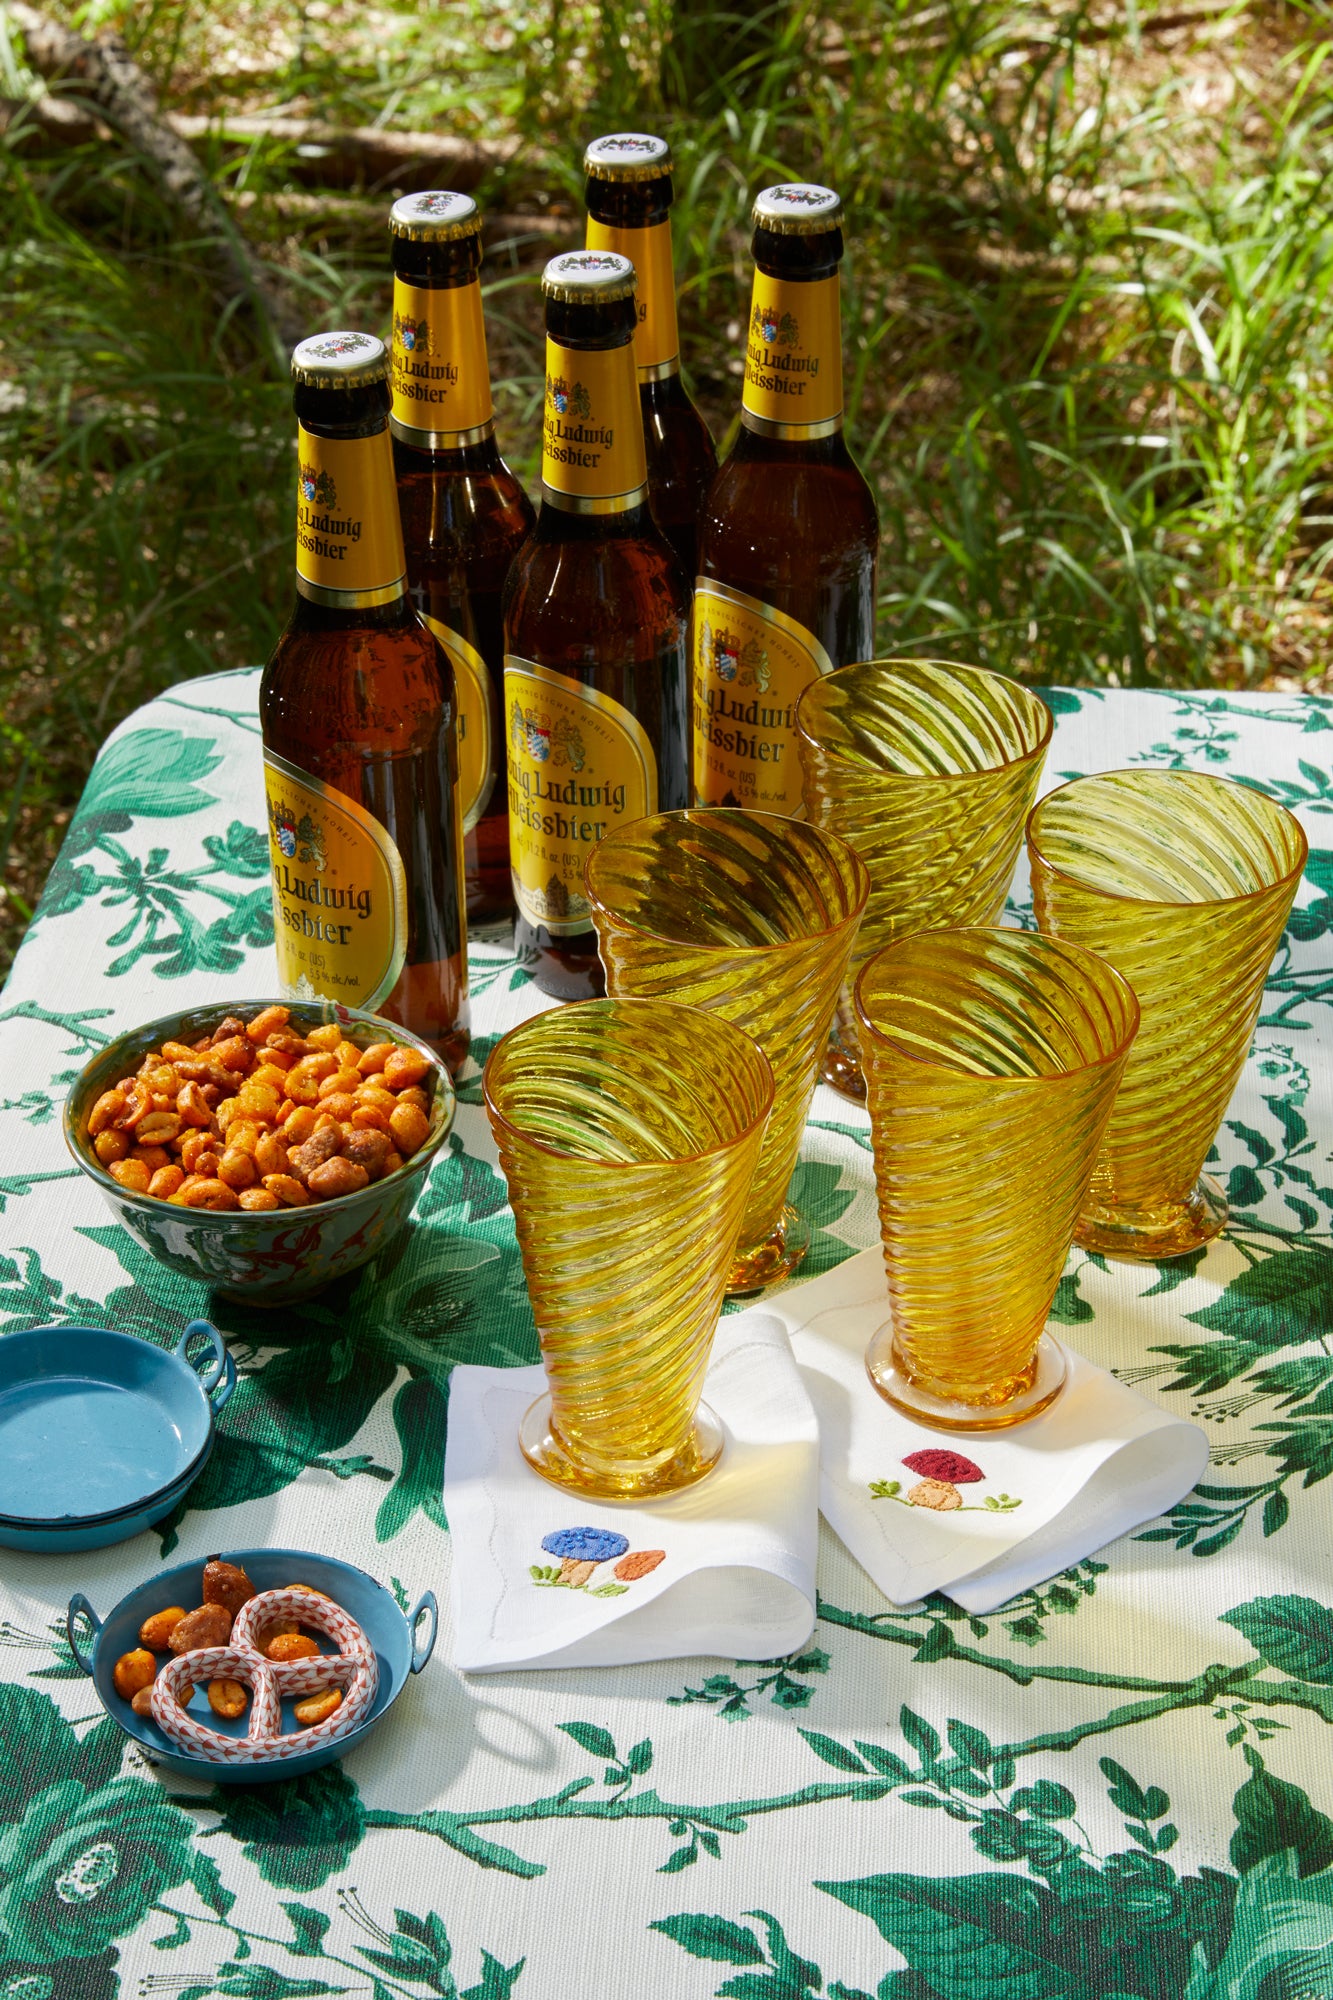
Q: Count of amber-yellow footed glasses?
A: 5